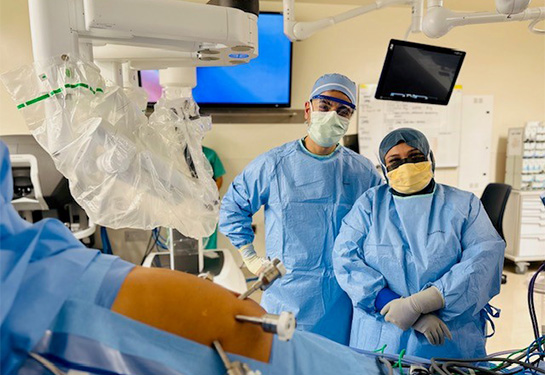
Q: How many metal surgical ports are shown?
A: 3